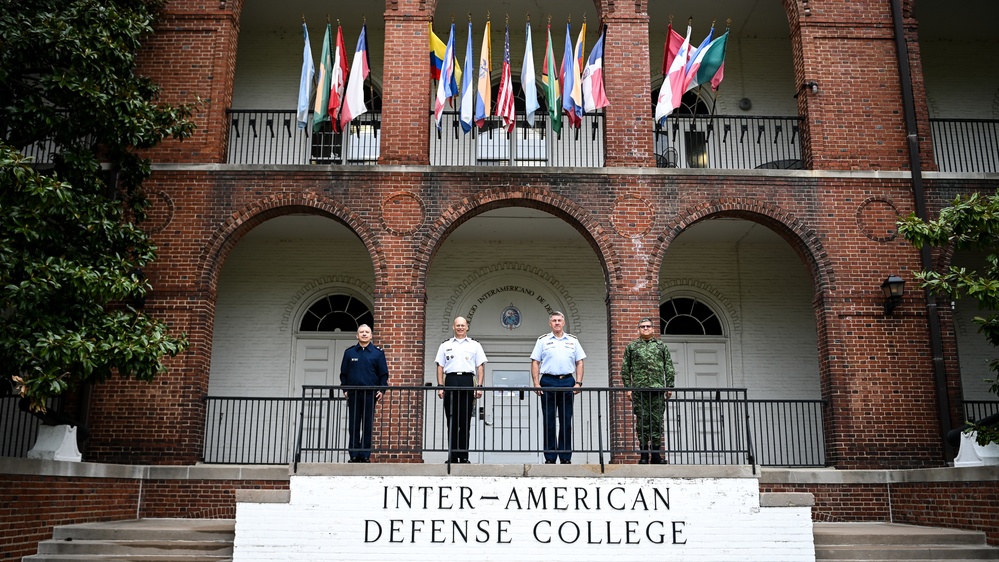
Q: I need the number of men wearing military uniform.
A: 4